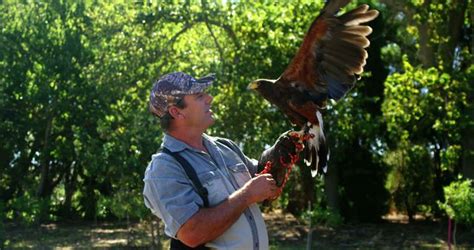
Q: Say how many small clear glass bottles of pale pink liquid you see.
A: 0